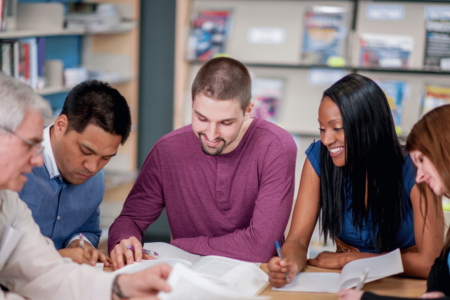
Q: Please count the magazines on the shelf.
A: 7